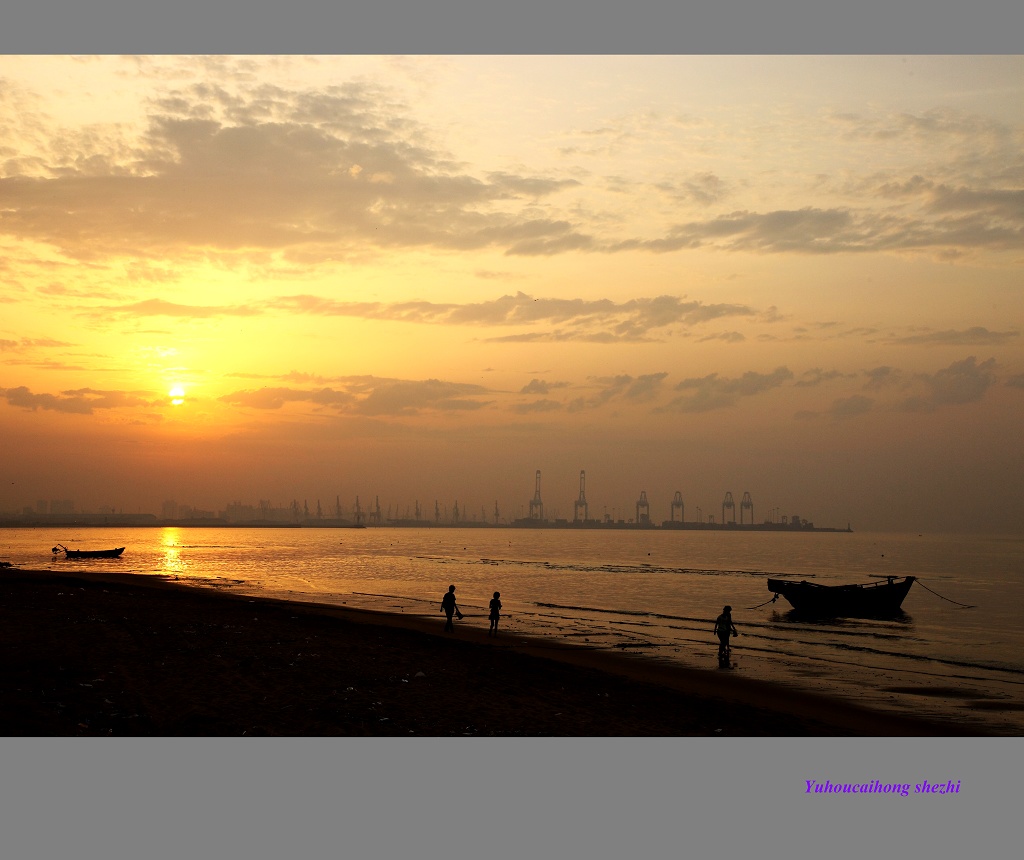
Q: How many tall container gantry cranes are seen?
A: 6